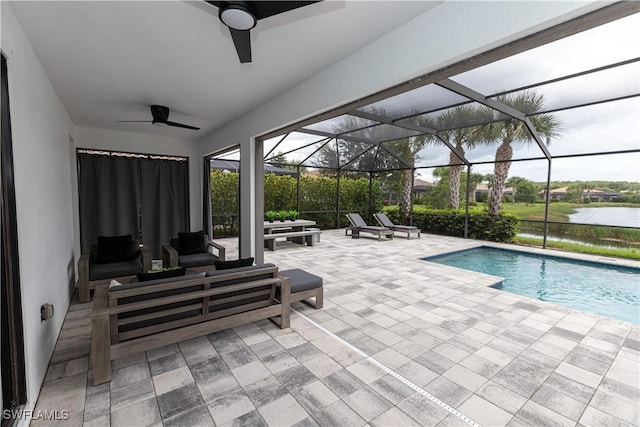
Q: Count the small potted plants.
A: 3